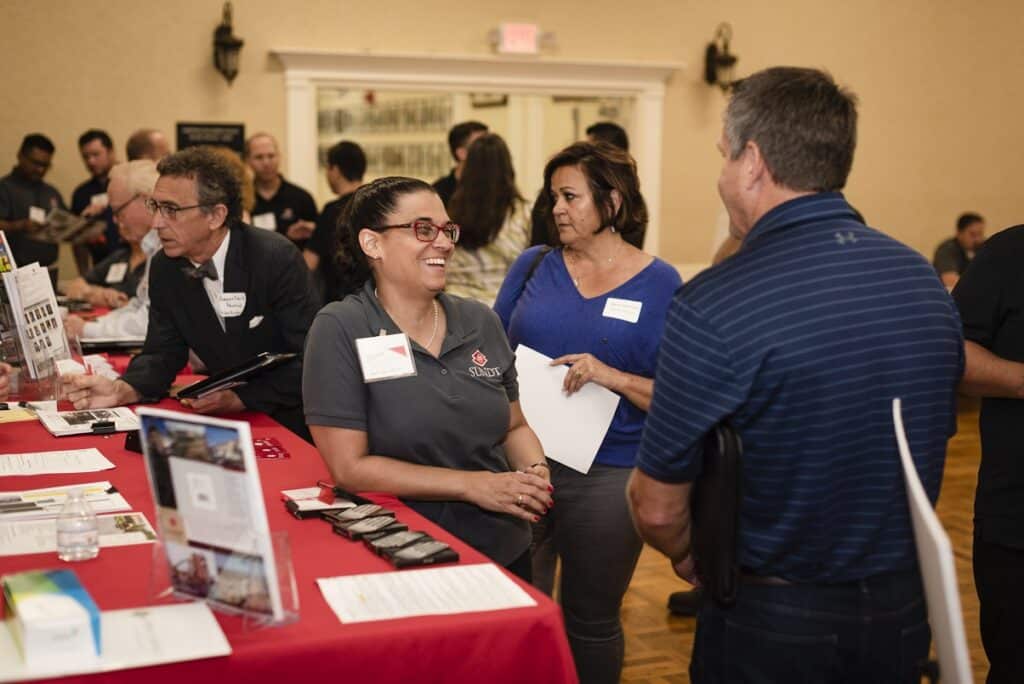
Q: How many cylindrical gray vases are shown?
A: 0